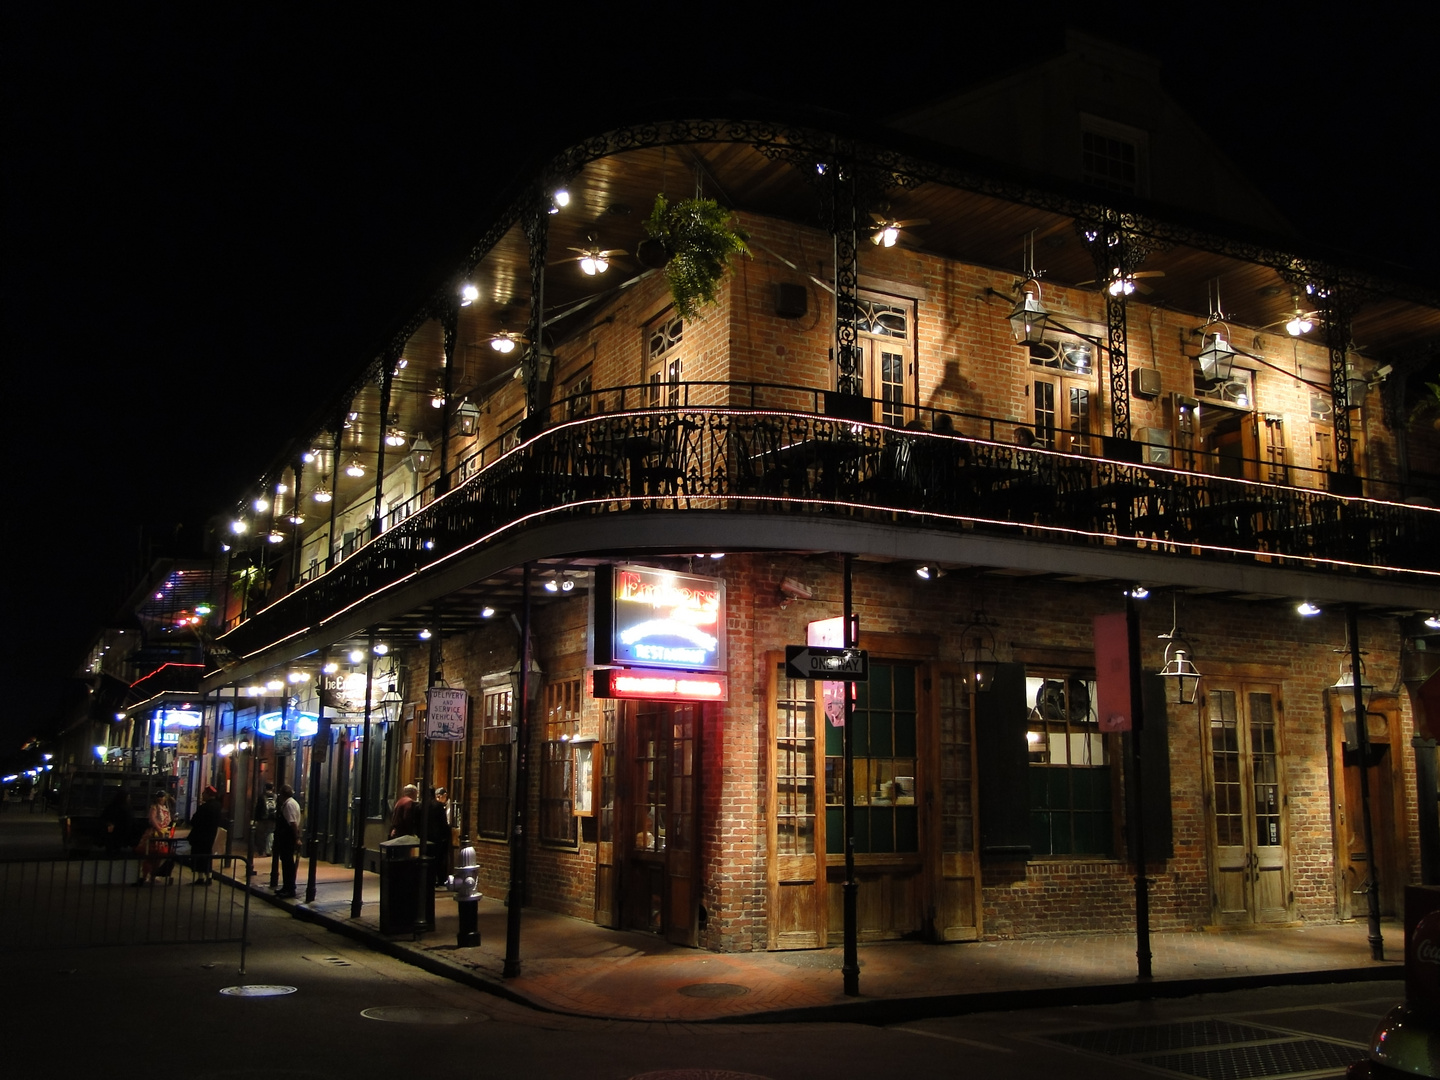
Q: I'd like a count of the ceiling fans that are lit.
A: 11